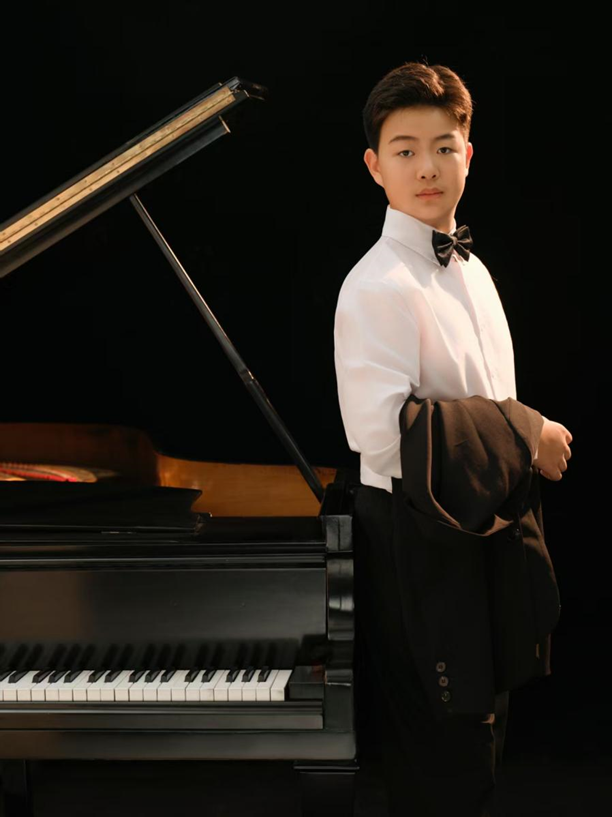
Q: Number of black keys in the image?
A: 15